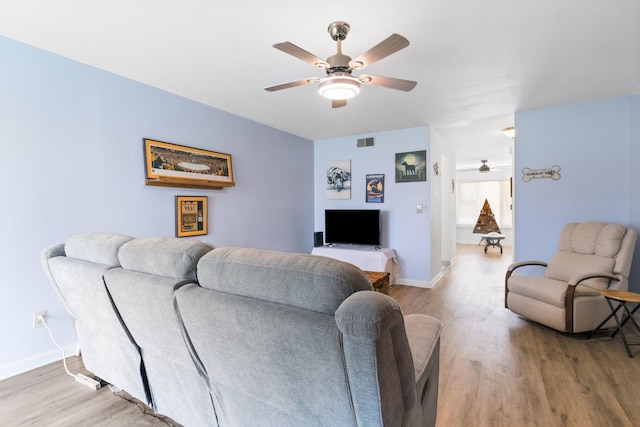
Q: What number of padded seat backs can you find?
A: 4